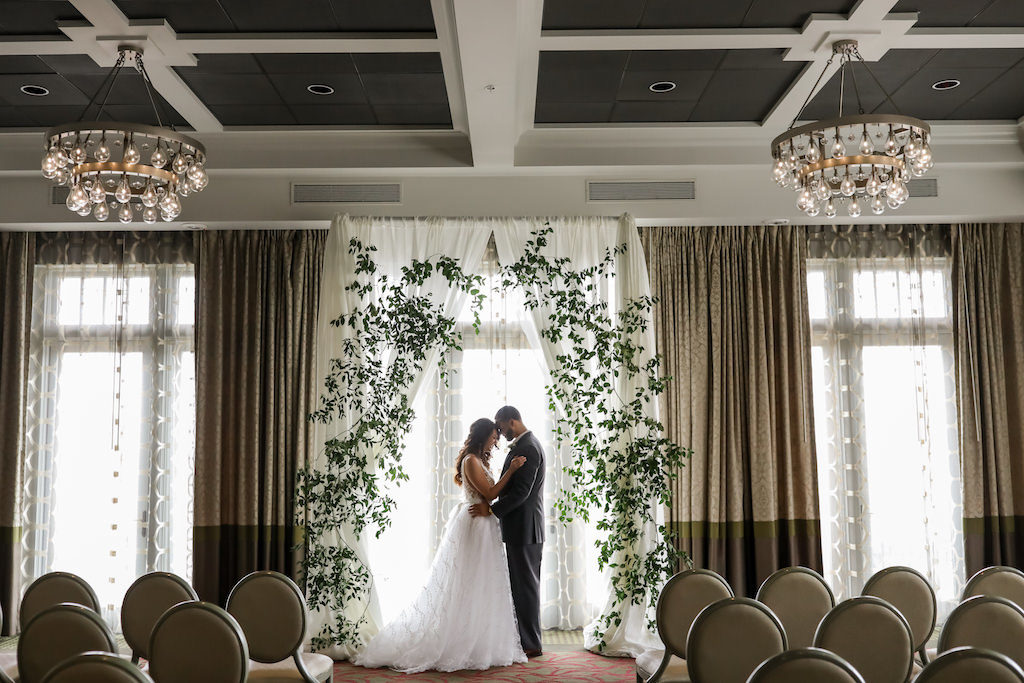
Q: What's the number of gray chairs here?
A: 15